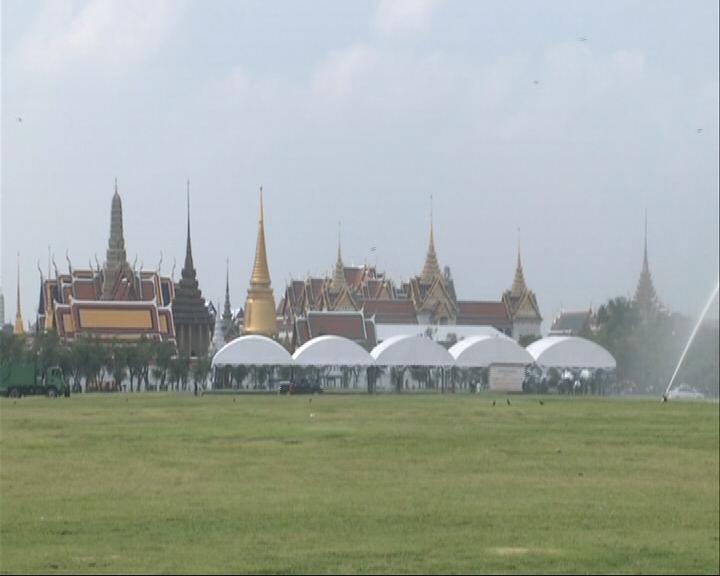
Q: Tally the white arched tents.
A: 5